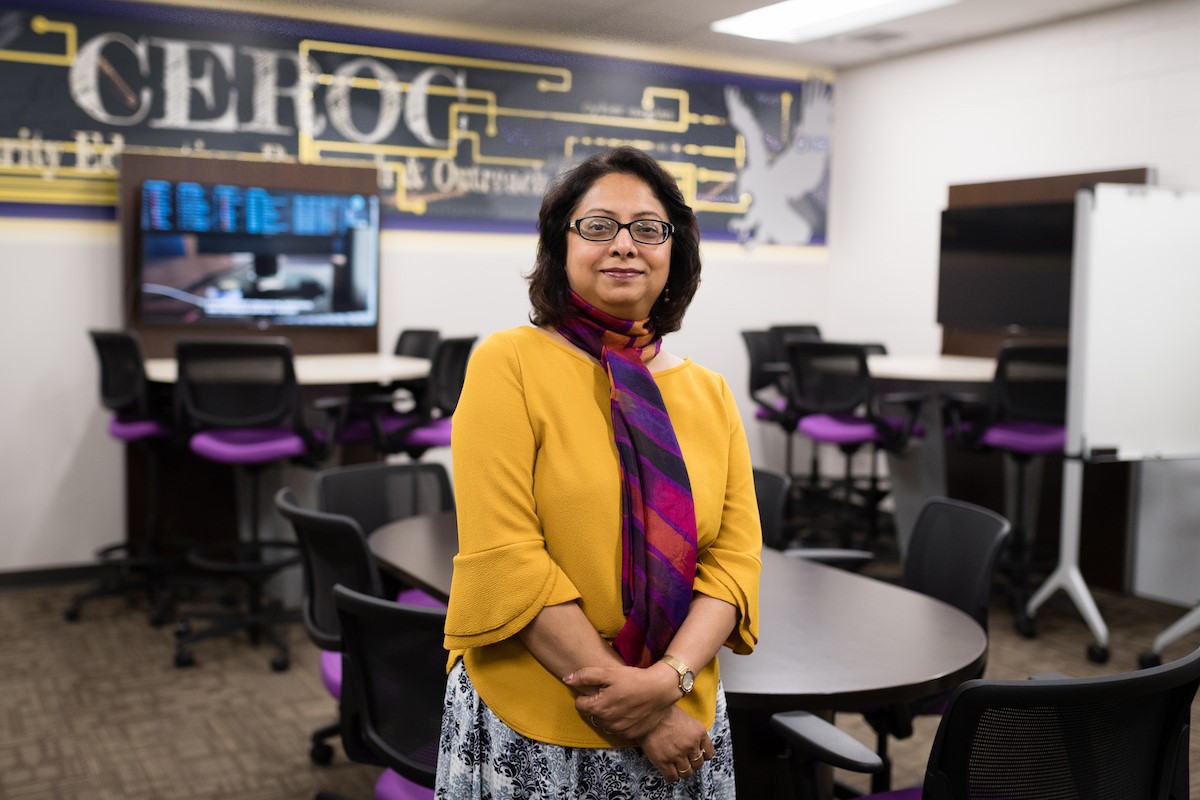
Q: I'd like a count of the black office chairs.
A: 15